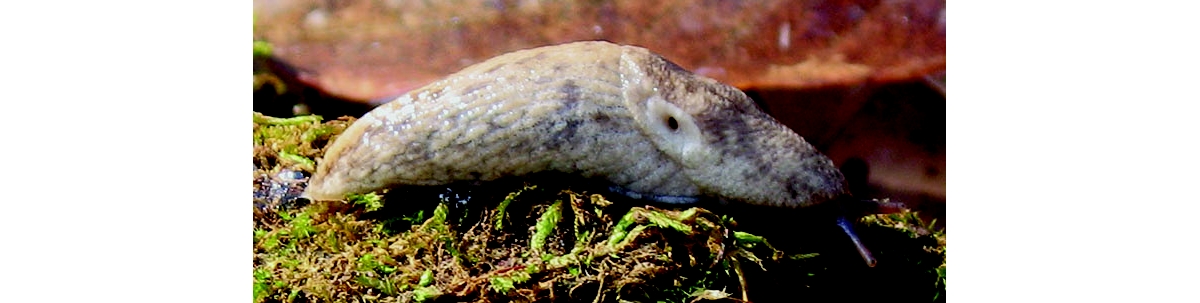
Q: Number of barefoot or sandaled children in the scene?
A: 0